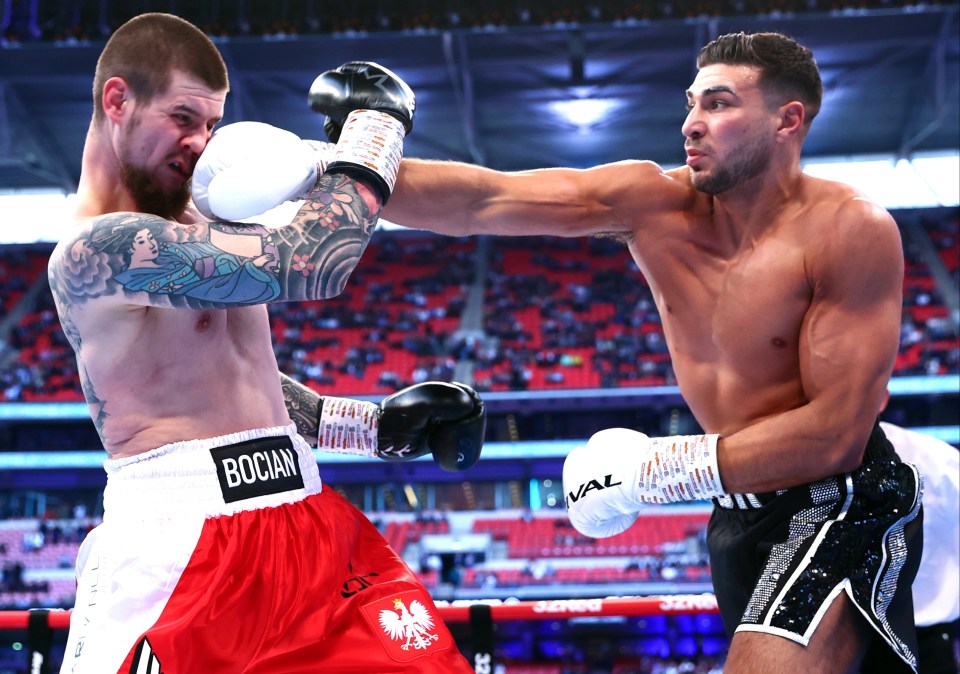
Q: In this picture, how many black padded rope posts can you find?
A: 2